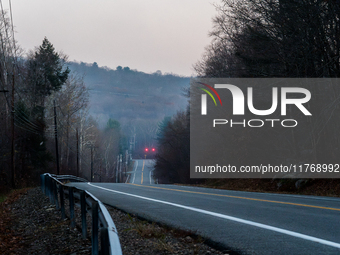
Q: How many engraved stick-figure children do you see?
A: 0